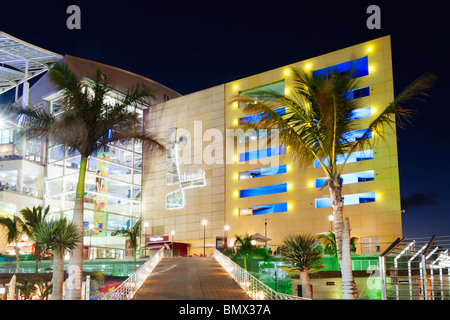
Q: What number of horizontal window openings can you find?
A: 14